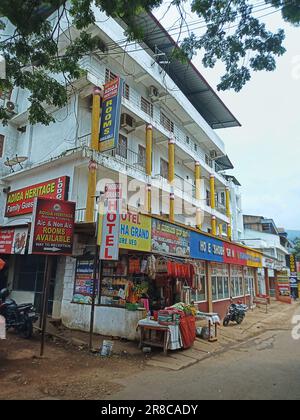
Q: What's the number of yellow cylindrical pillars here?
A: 12